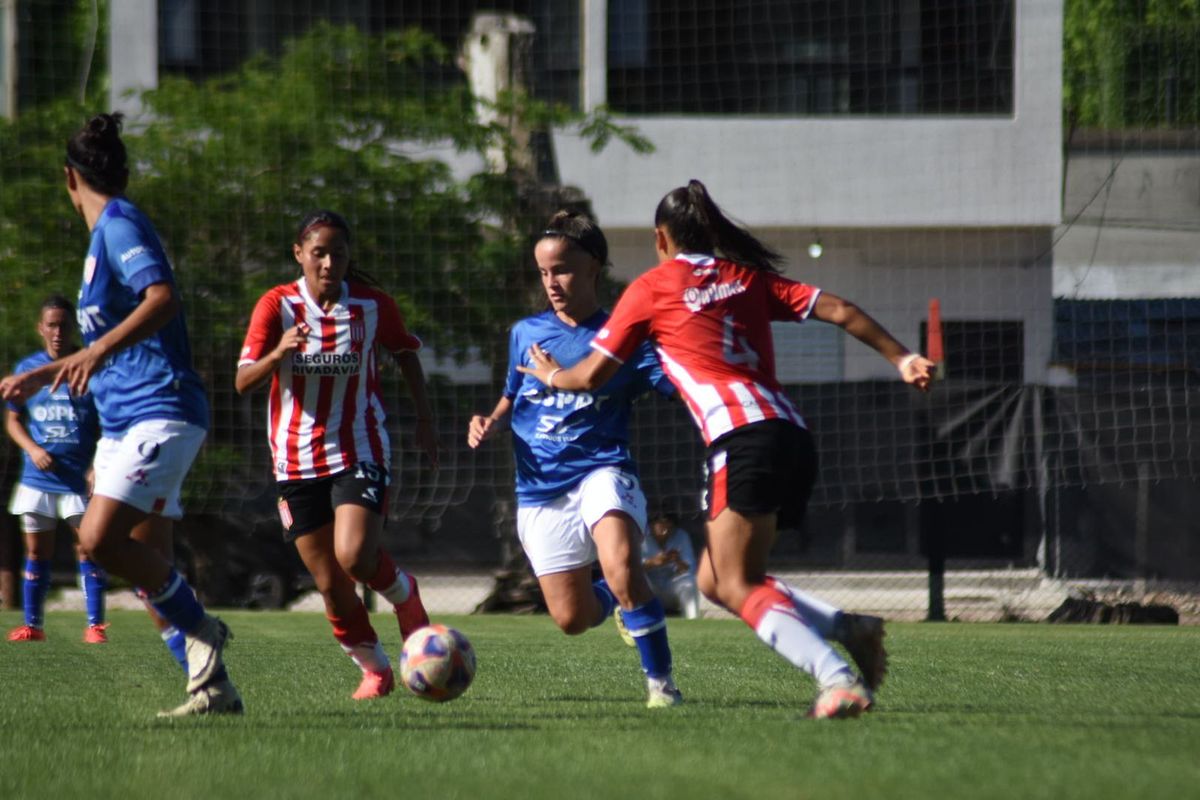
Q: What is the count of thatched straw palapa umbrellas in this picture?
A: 0